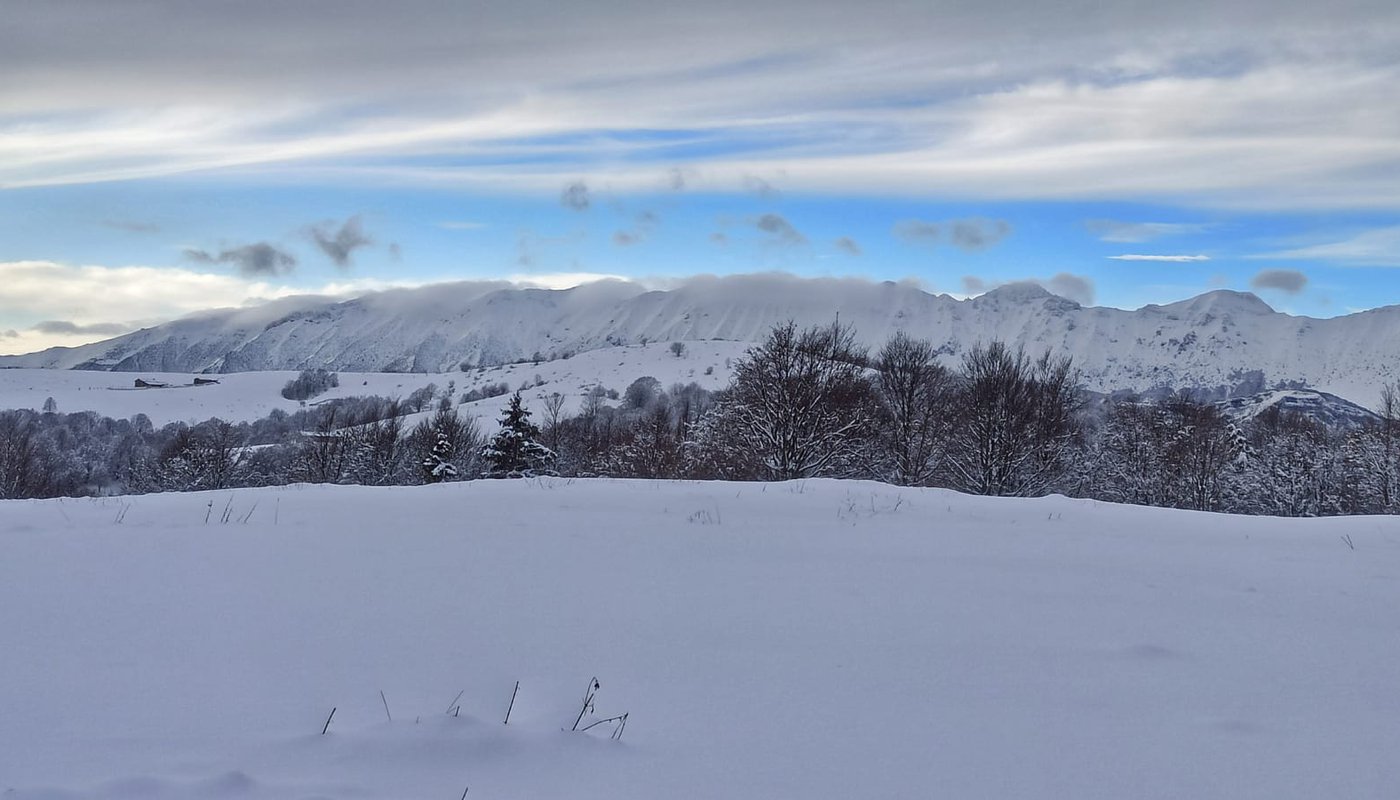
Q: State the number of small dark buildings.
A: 2